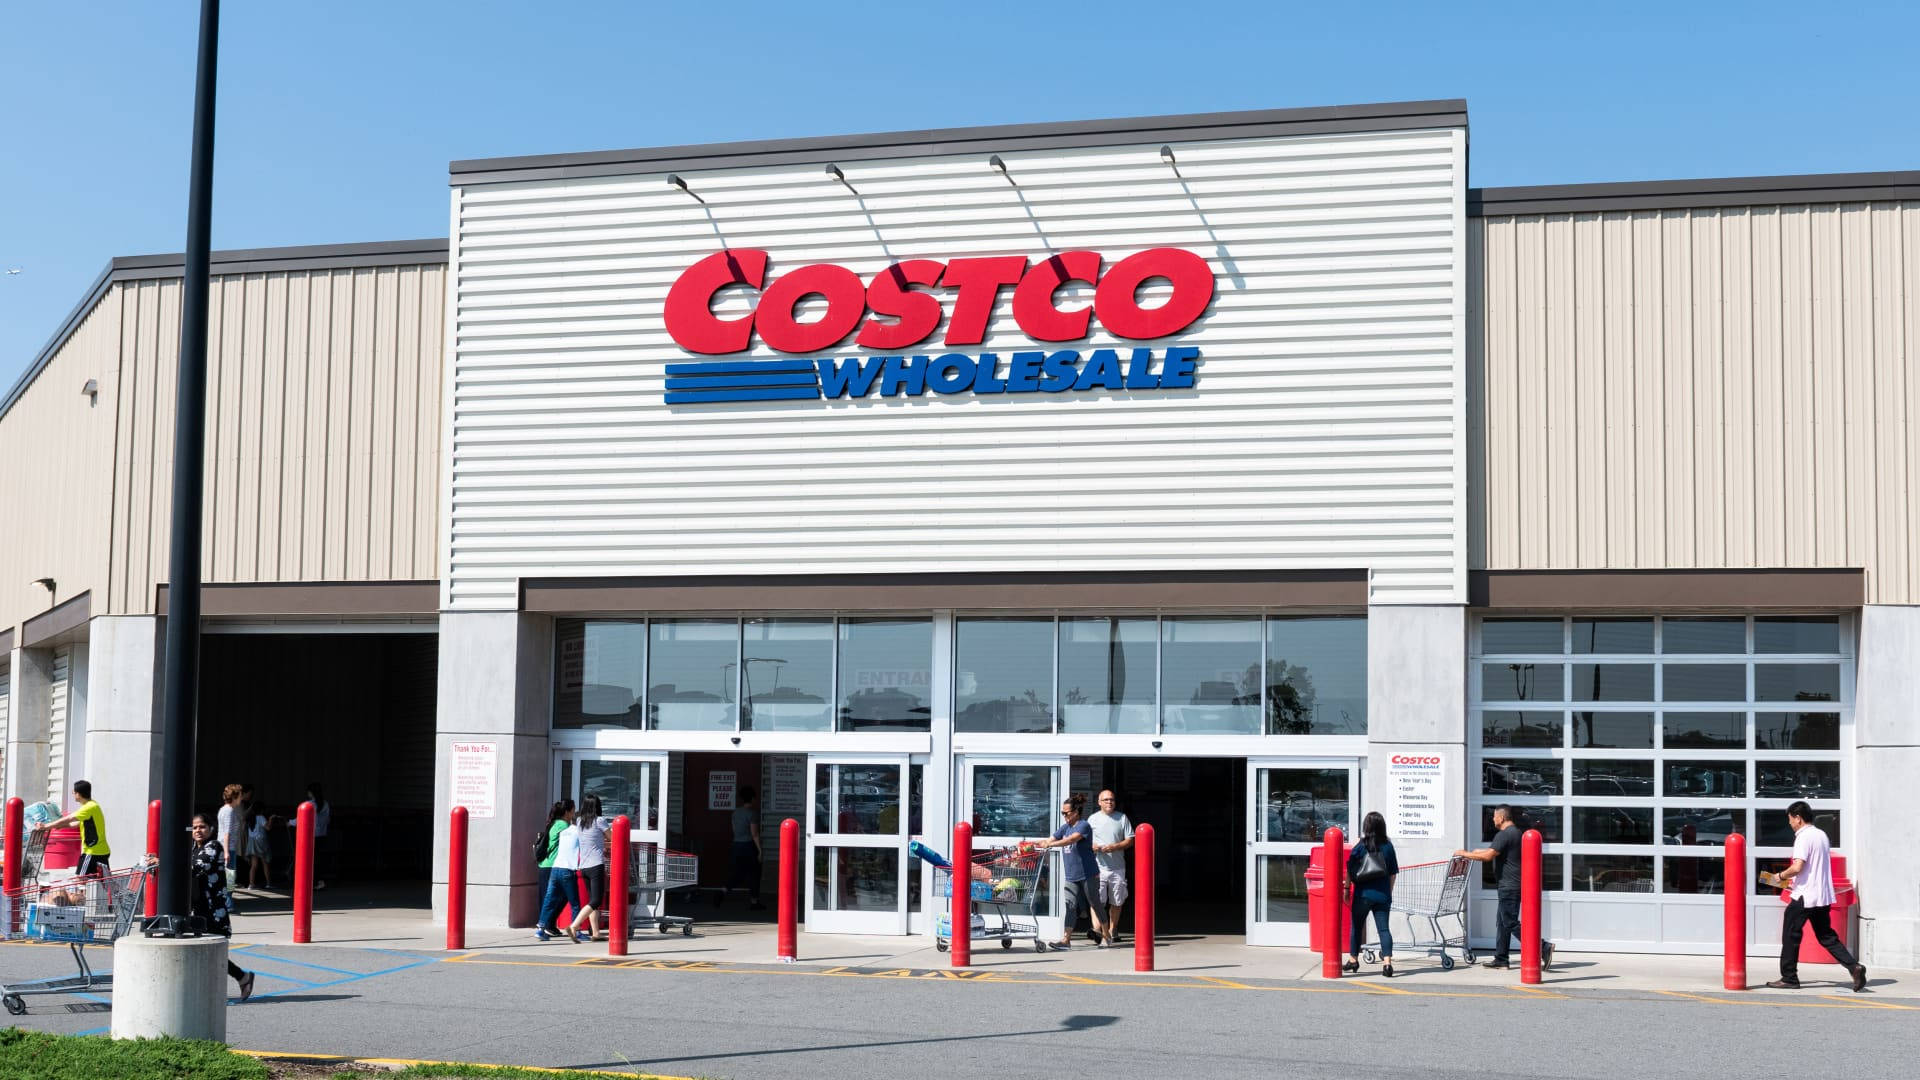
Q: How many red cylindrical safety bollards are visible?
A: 11